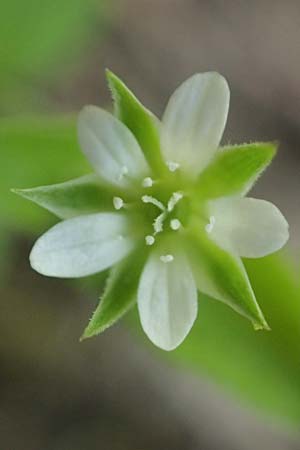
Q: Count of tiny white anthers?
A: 8